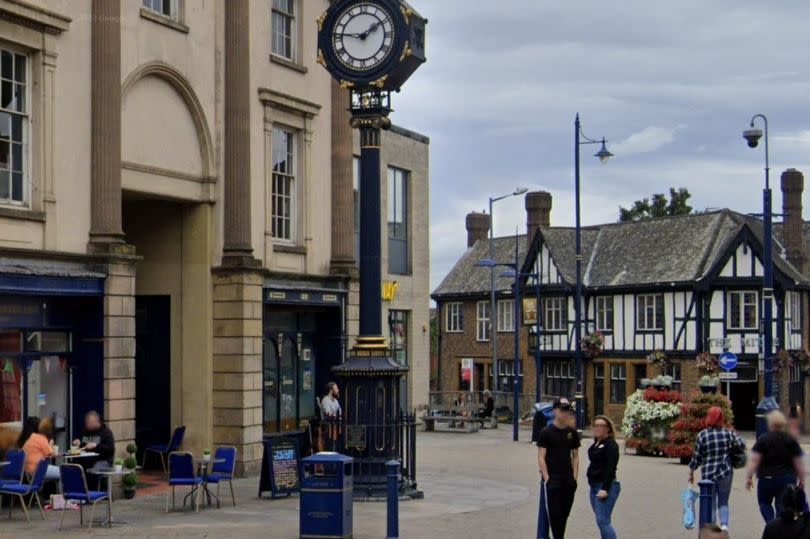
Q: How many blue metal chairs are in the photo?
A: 6